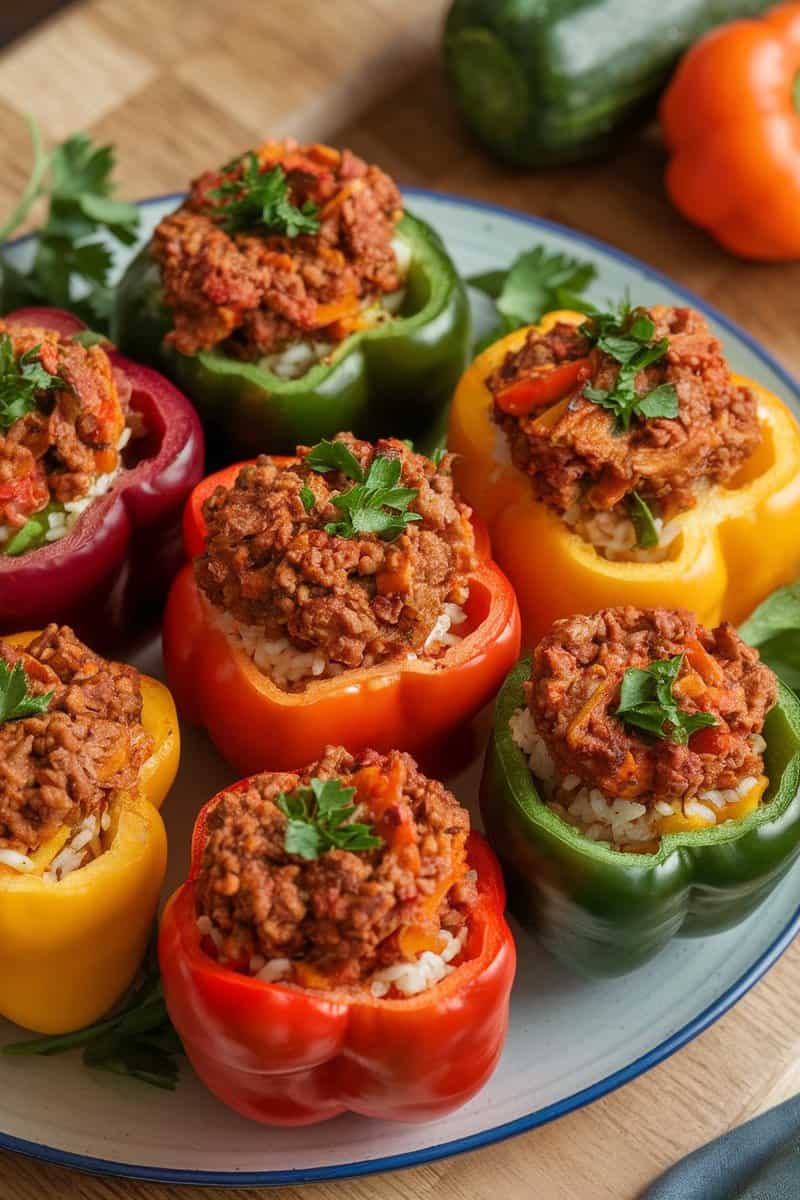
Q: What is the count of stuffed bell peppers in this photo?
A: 7